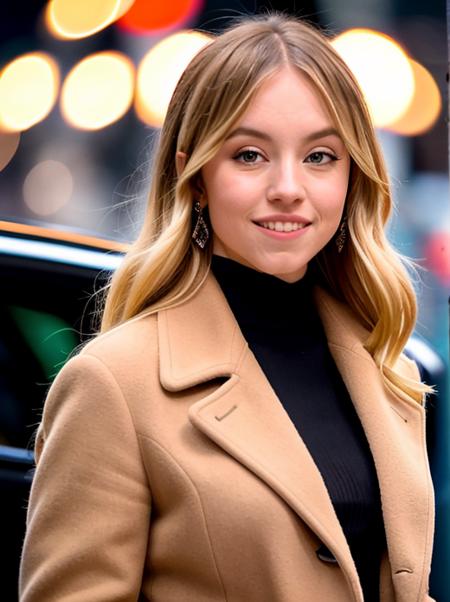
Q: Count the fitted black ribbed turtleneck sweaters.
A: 1